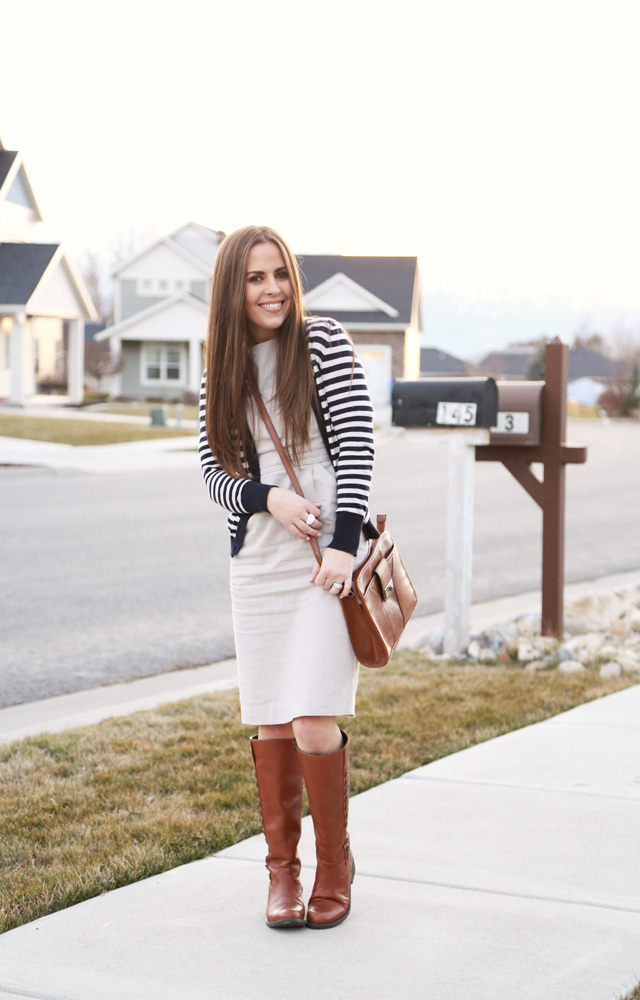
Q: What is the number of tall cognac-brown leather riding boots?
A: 2